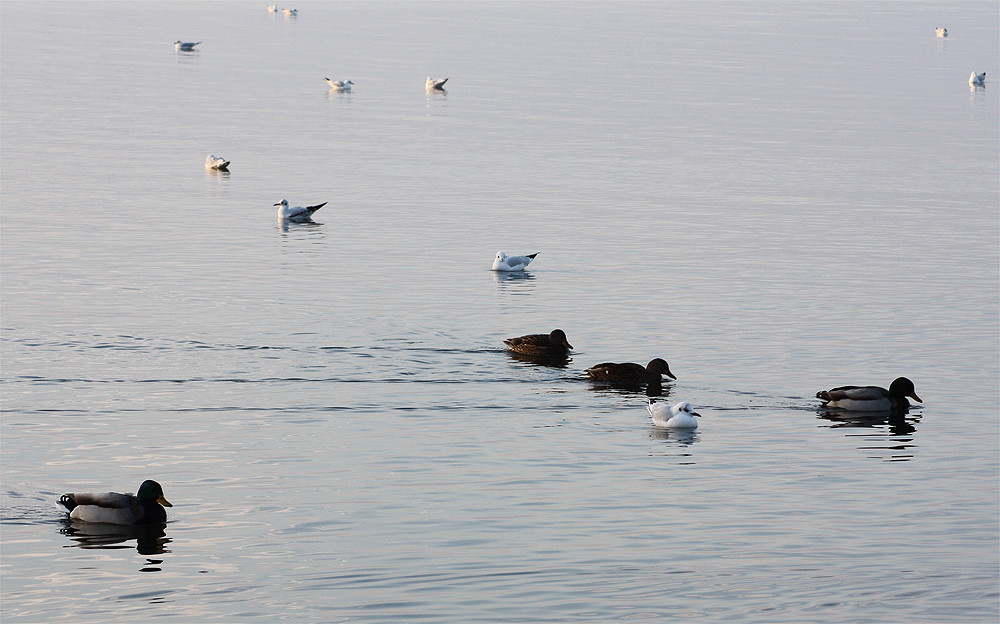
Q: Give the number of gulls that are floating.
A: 11